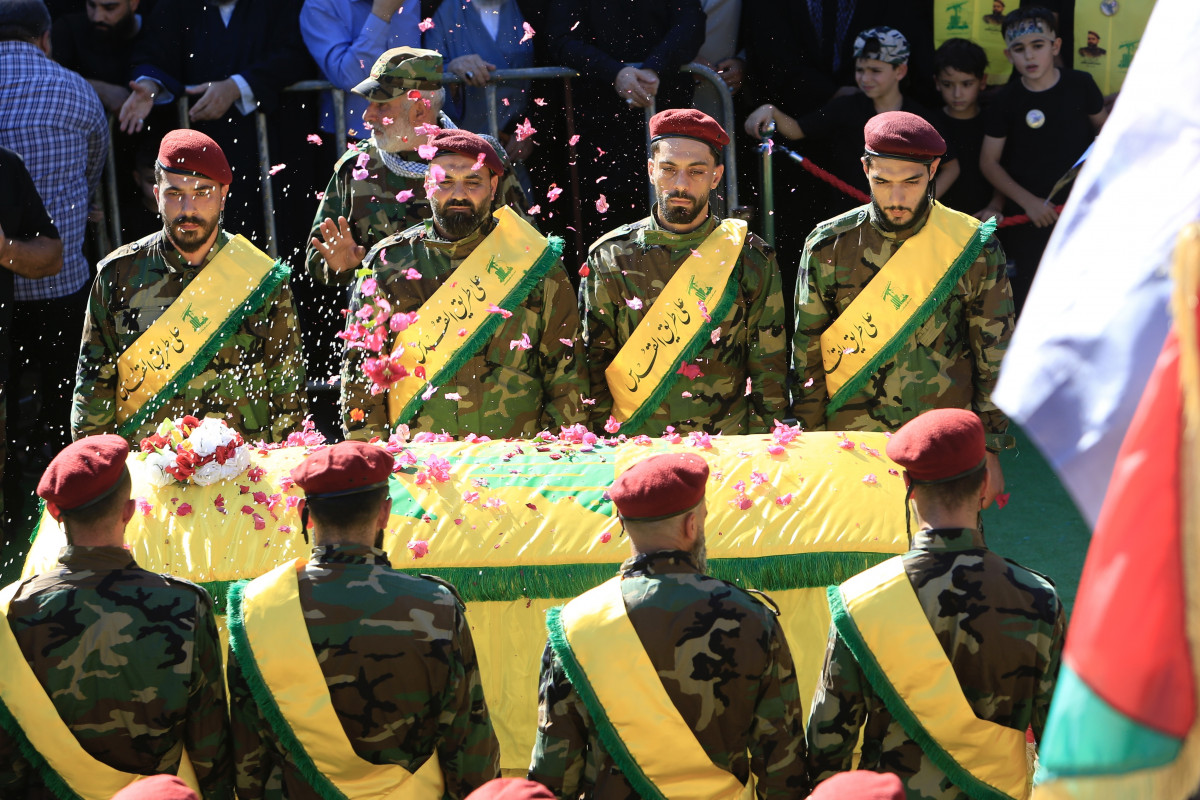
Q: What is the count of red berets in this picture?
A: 11